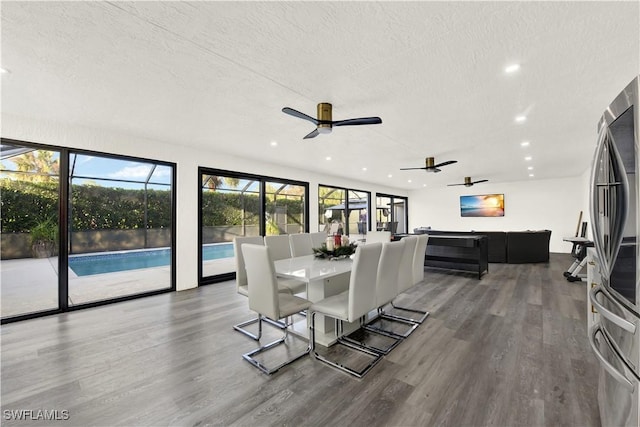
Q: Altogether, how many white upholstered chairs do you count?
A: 10